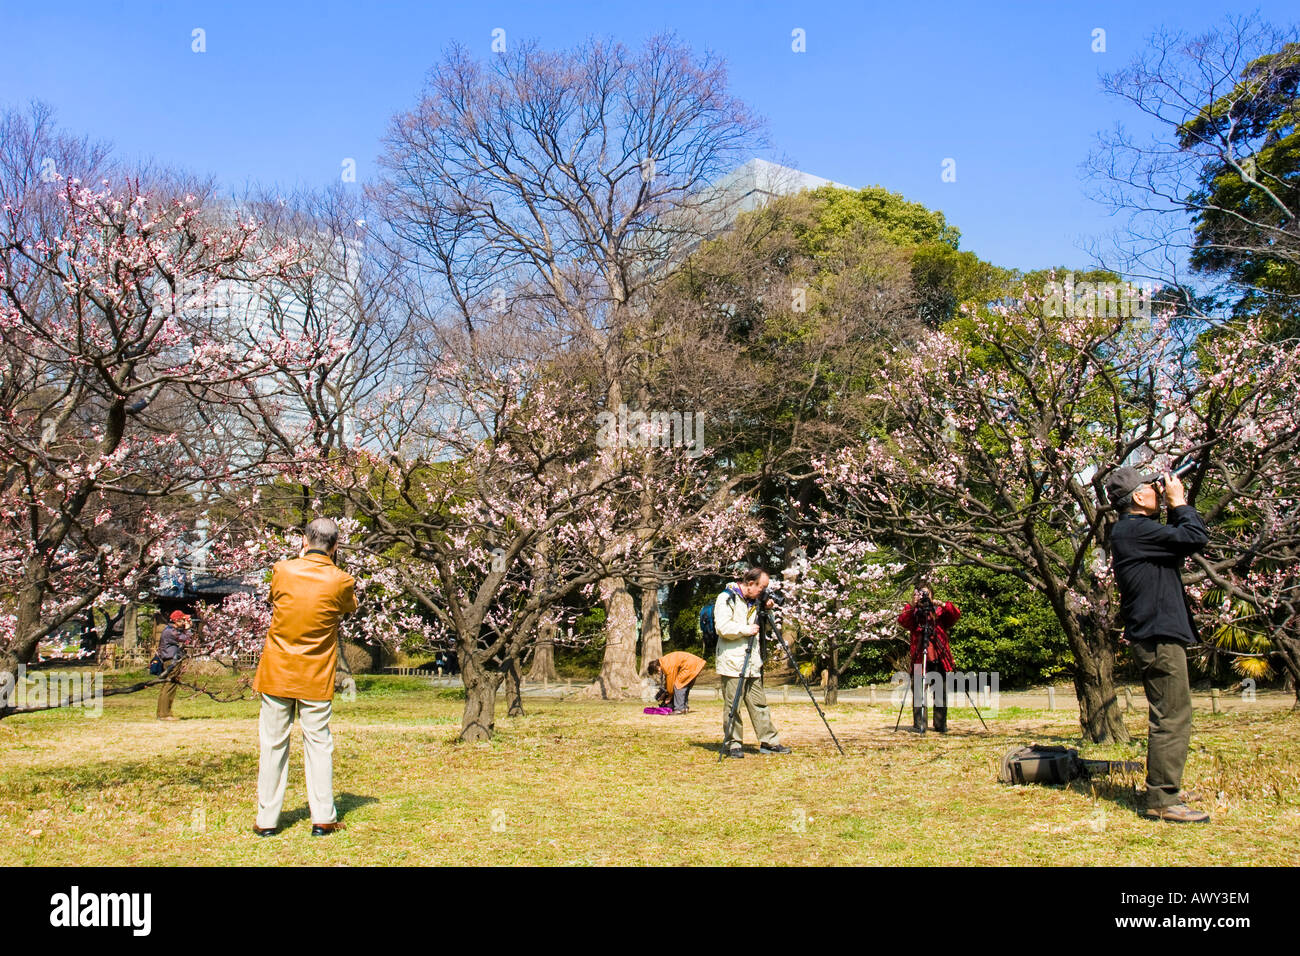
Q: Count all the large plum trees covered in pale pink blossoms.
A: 3